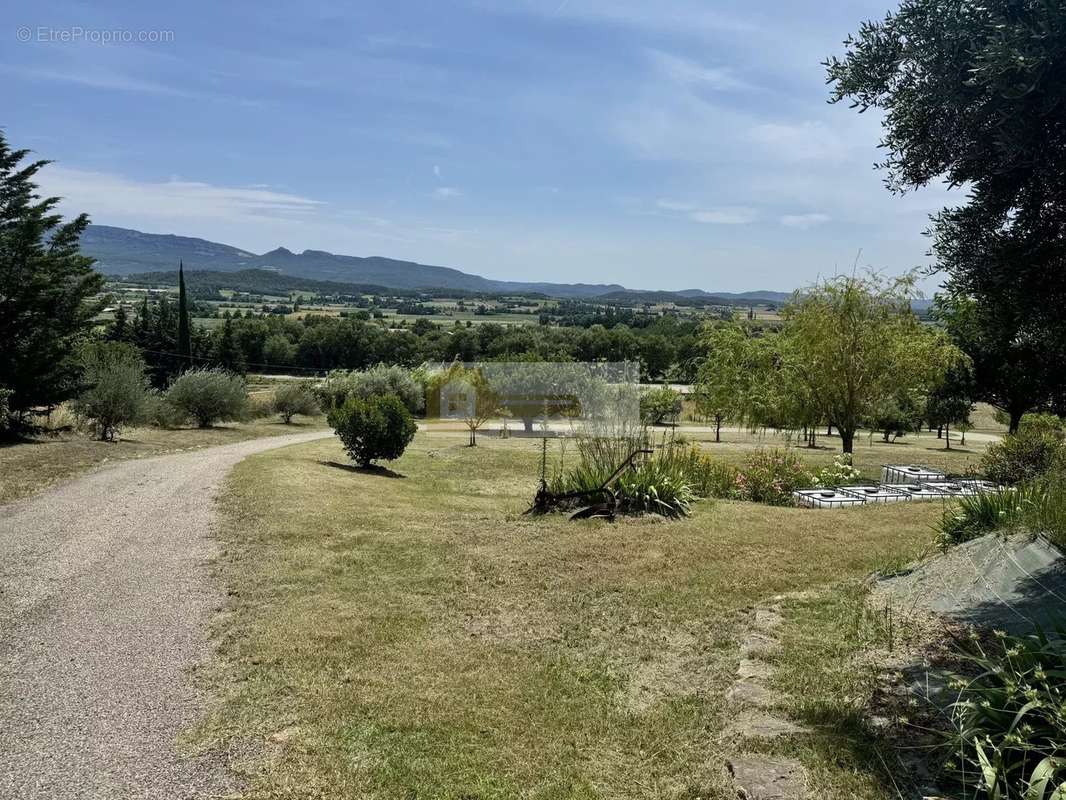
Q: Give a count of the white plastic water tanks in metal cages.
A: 6